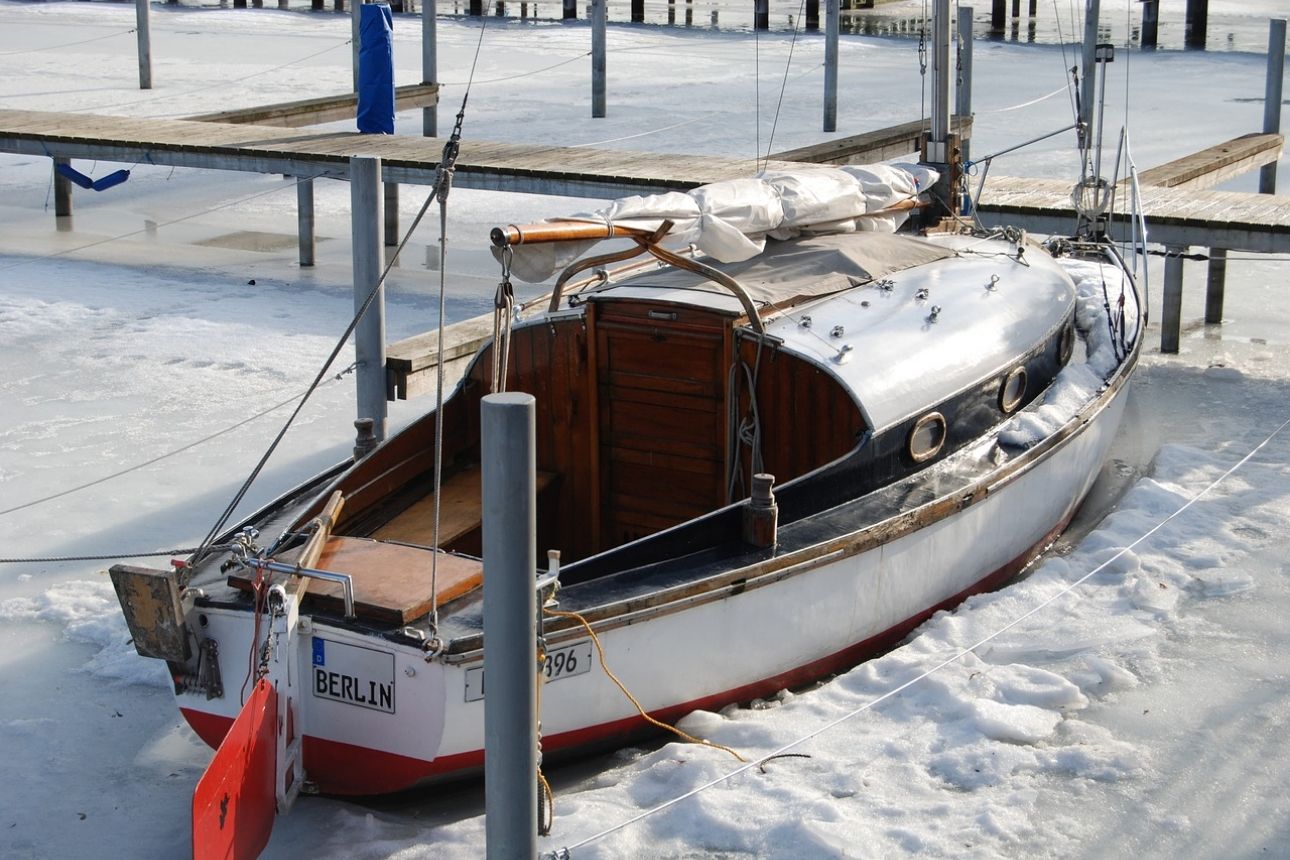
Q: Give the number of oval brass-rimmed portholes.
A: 3